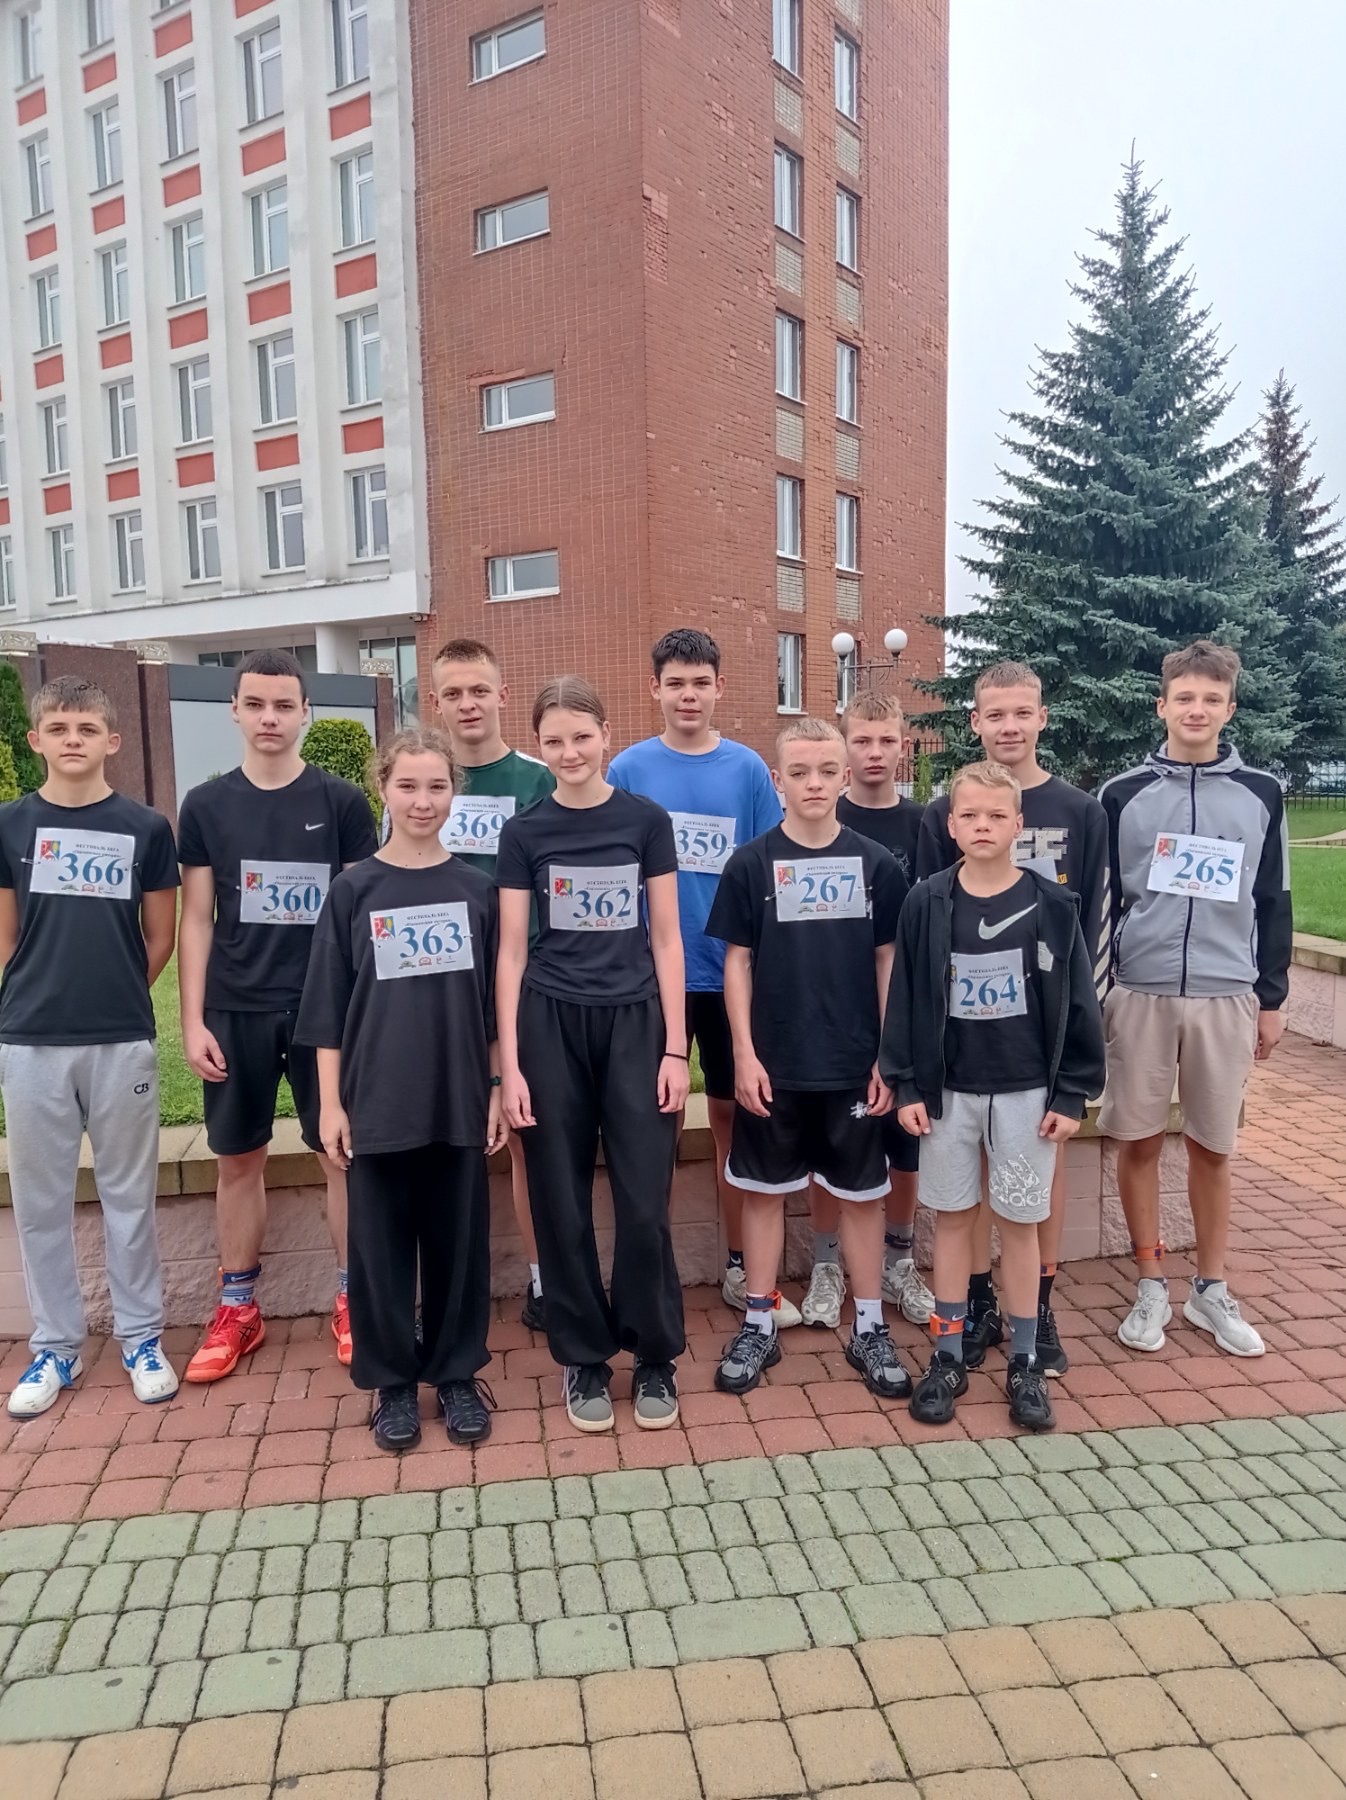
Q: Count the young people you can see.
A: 11